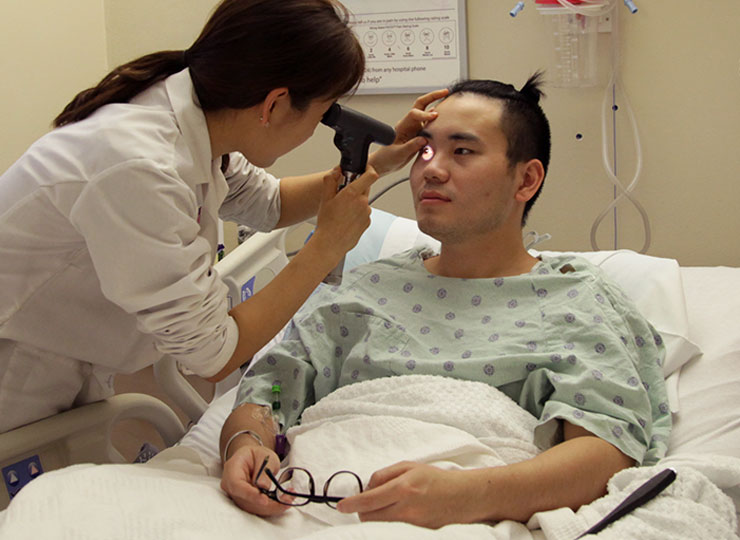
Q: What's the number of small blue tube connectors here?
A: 2